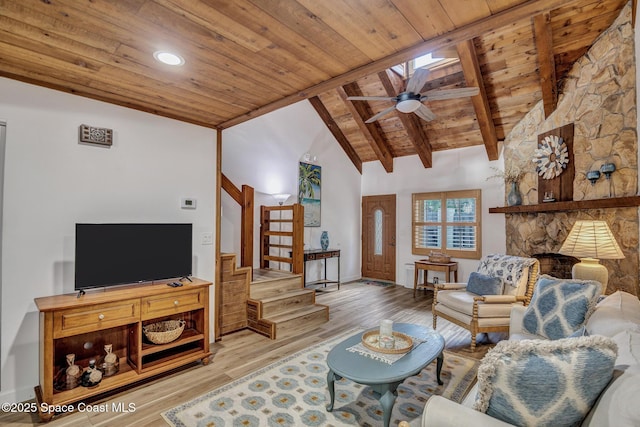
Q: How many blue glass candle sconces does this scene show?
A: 2